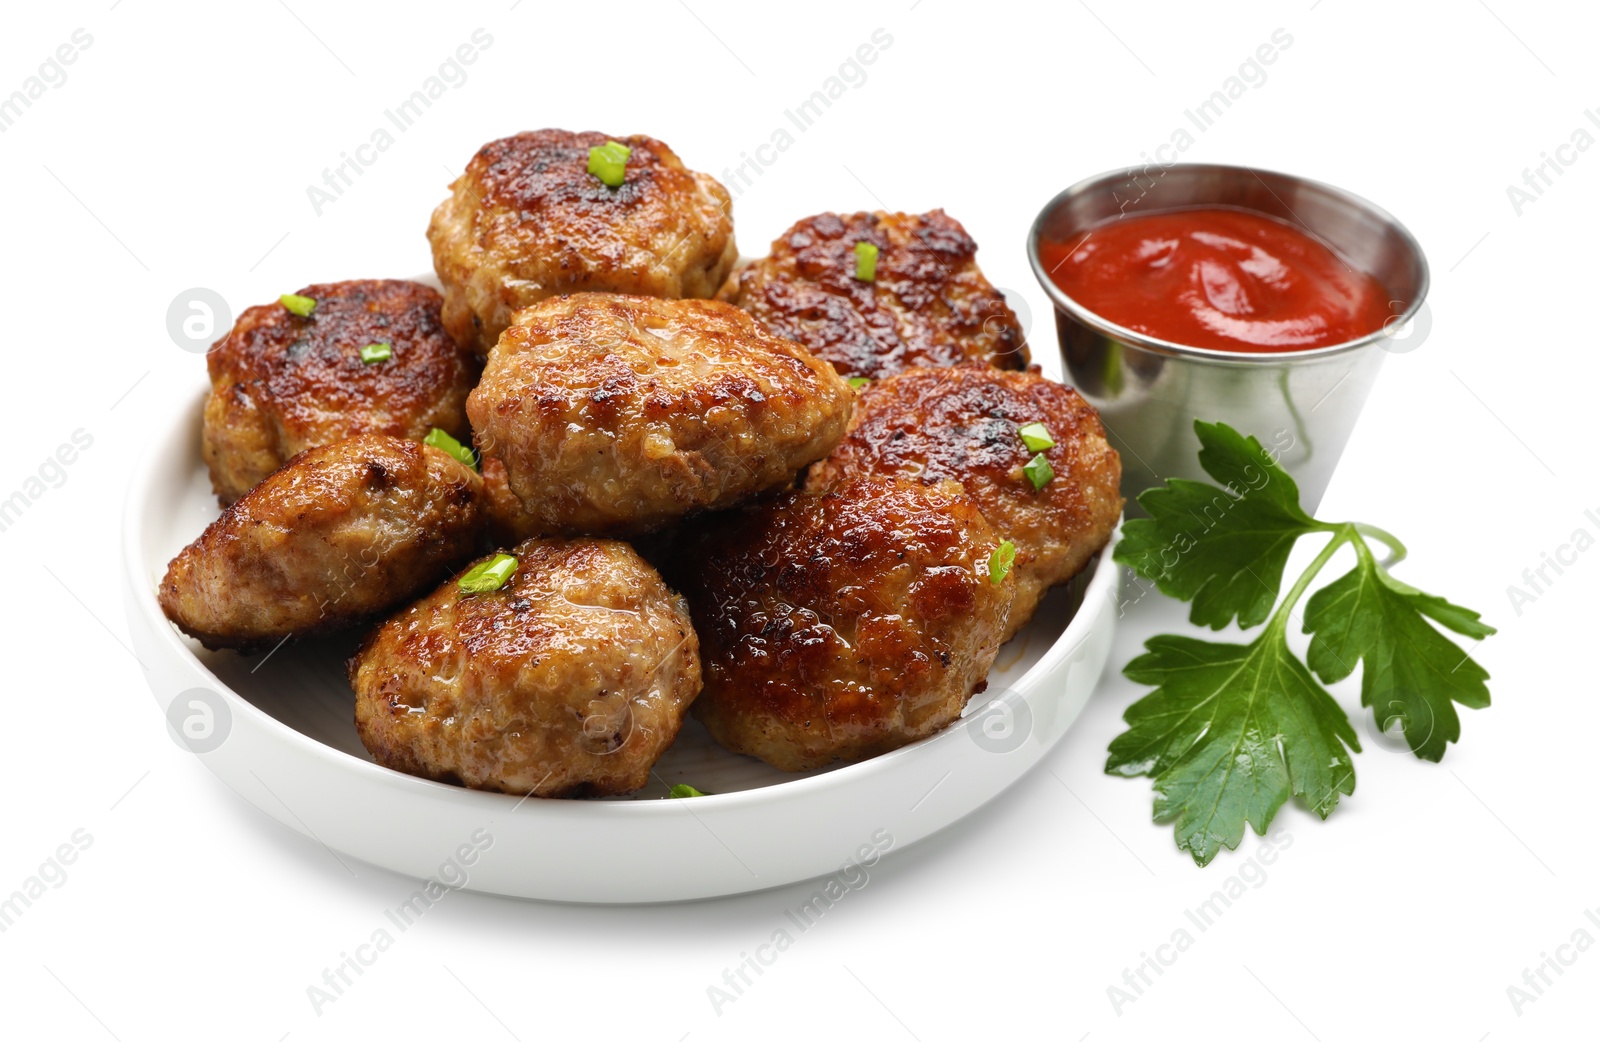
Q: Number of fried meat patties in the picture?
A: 8